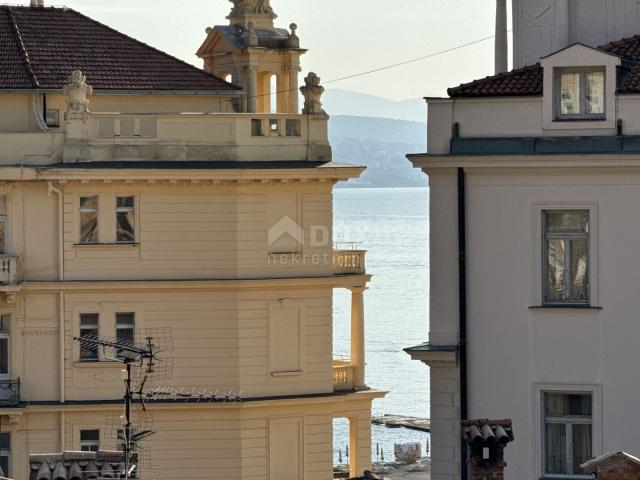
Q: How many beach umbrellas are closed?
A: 5